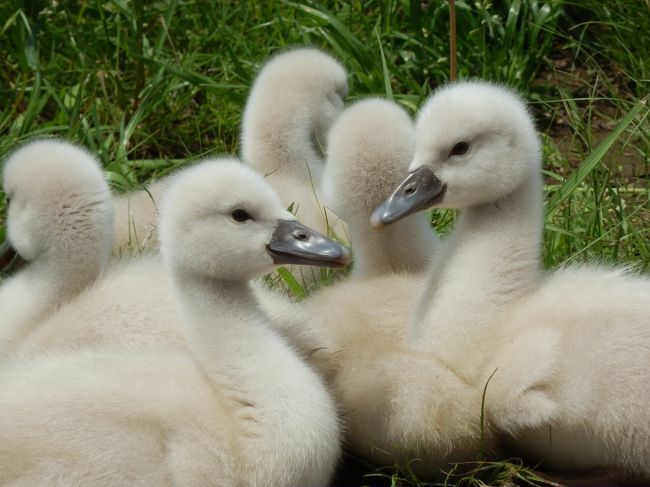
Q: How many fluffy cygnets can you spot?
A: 5